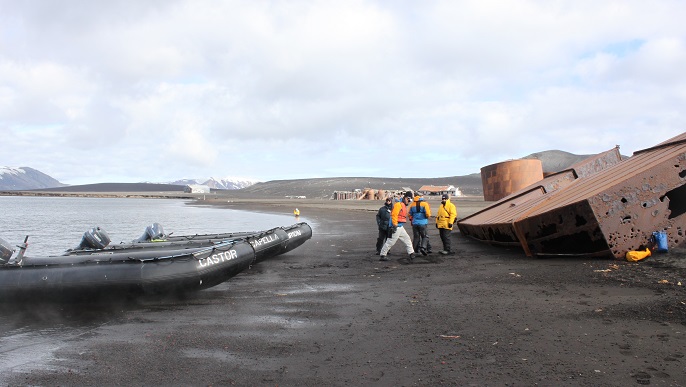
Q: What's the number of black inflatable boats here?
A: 3